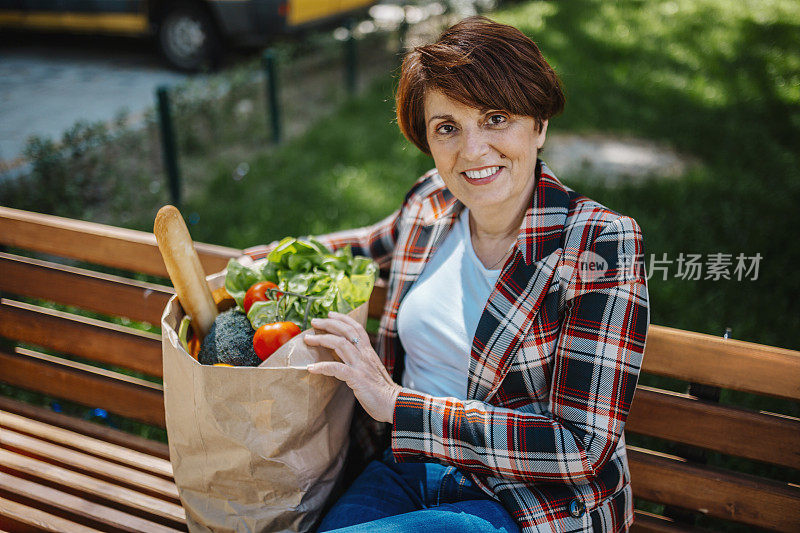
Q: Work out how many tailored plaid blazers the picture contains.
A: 1